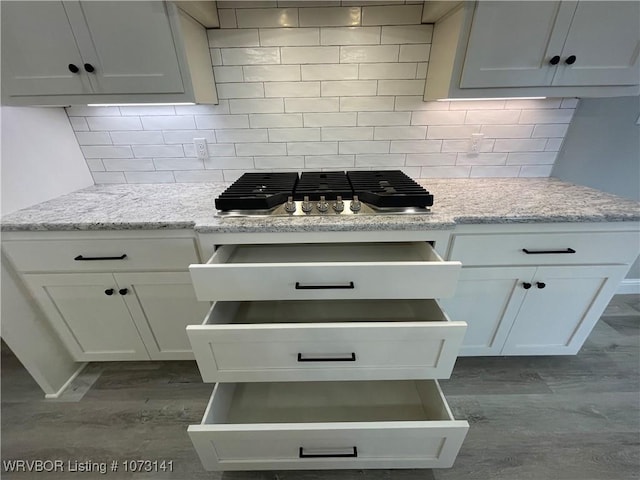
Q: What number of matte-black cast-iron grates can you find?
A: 3